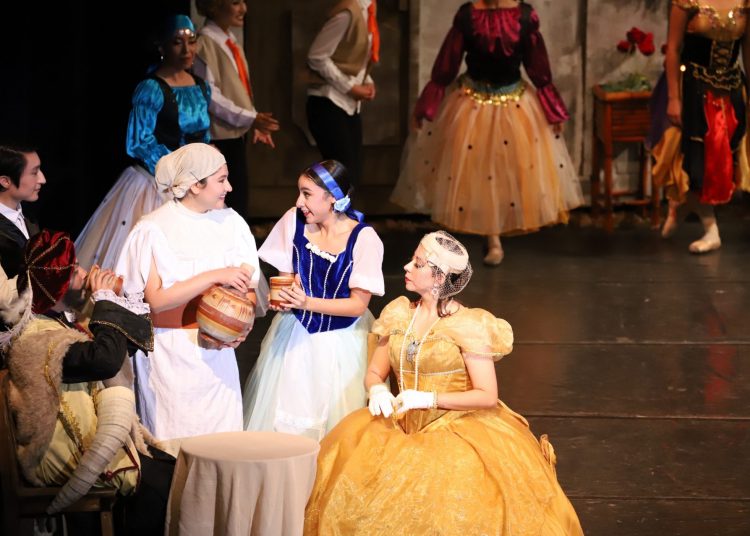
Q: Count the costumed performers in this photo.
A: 10